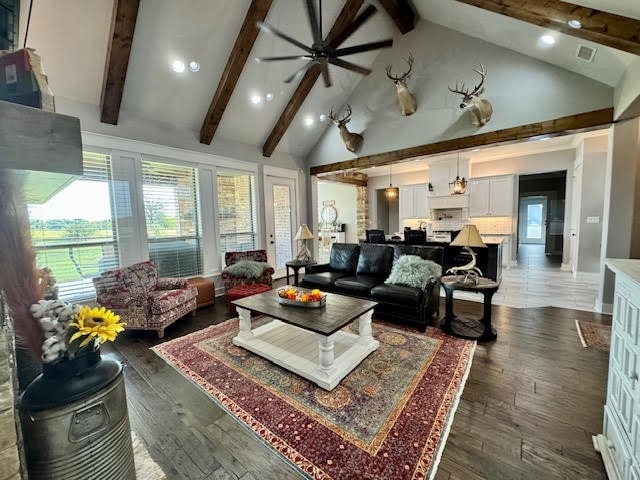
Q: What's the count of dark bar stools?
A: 3